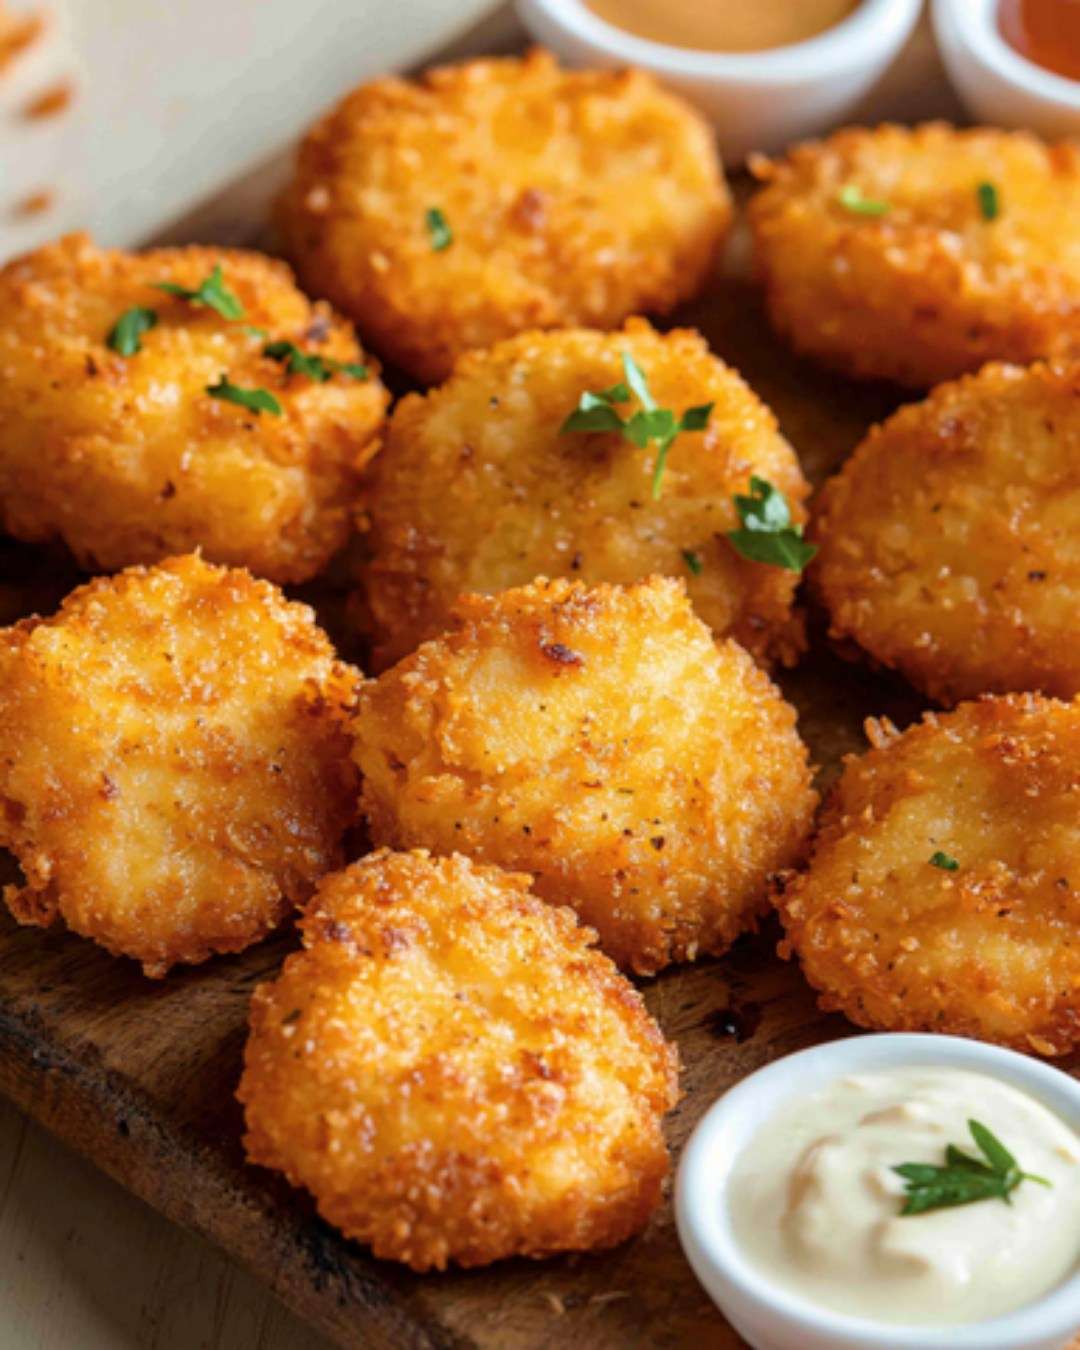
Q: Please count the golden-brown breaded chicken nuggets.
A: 9